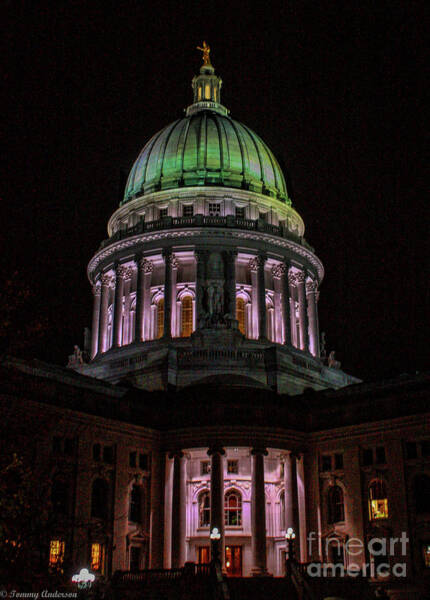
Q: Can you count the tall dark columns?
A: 4